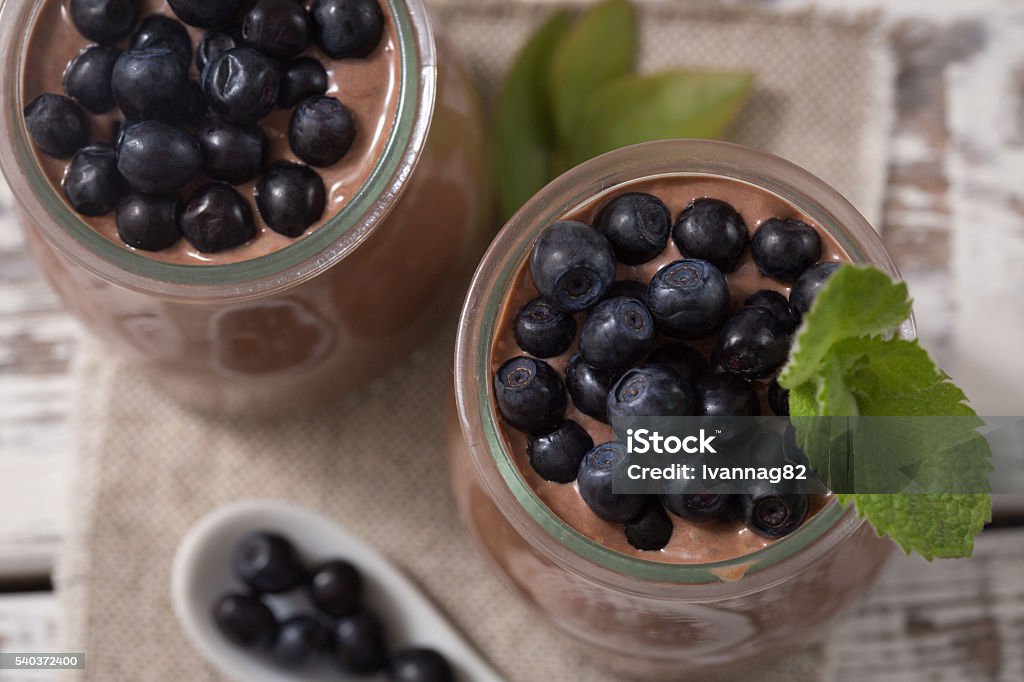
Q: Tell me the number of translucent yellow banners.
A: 0